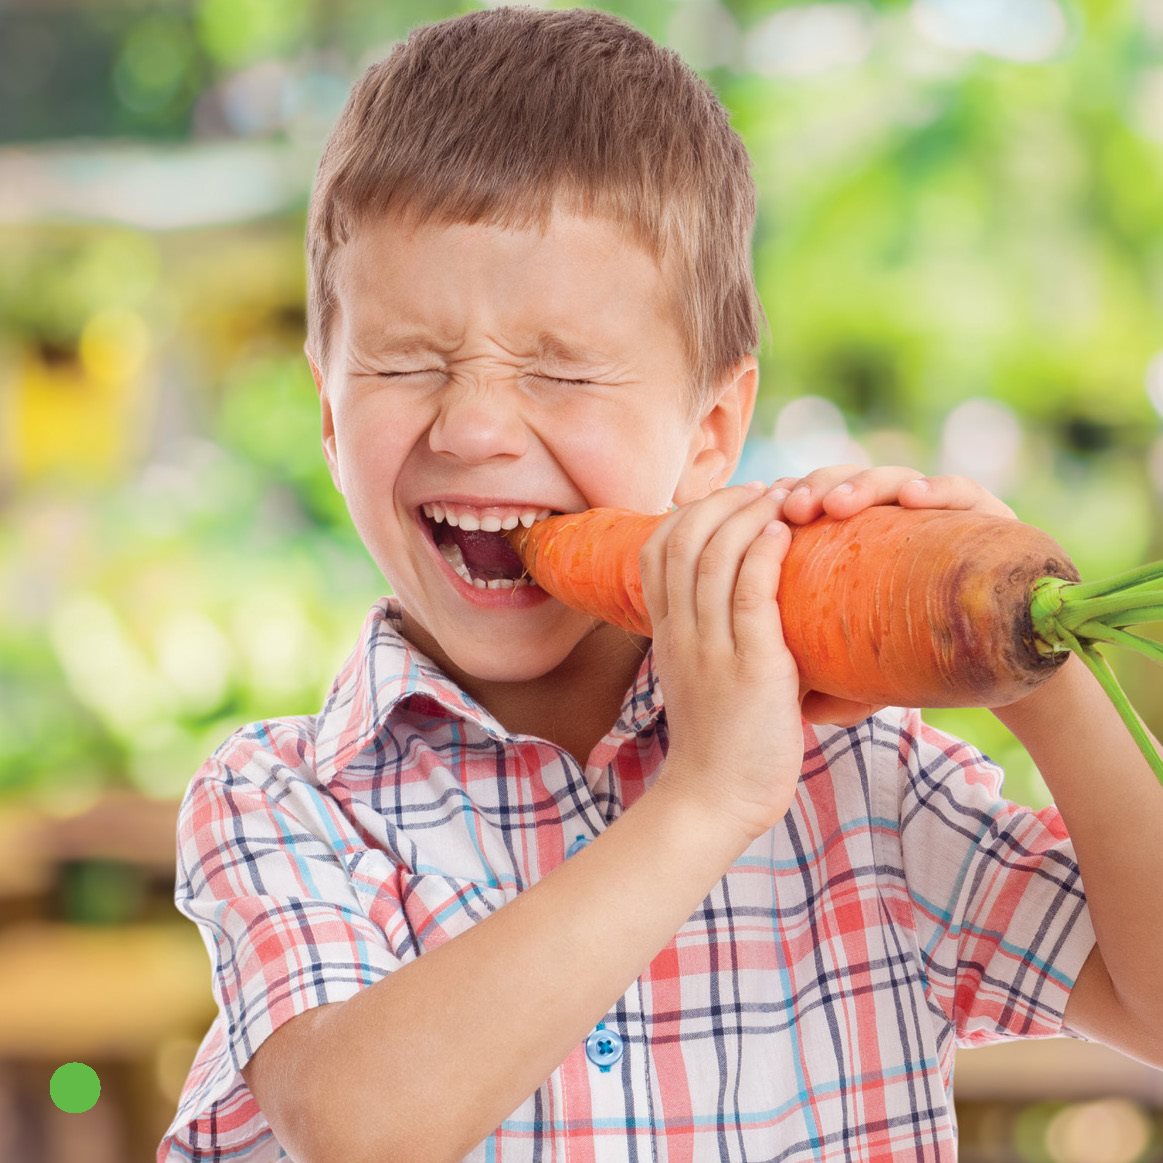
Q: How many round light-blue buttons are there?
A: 2